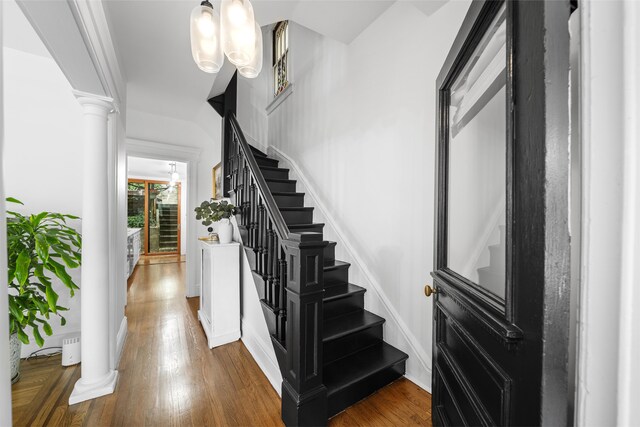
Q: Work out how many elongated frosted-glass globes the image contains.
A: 3